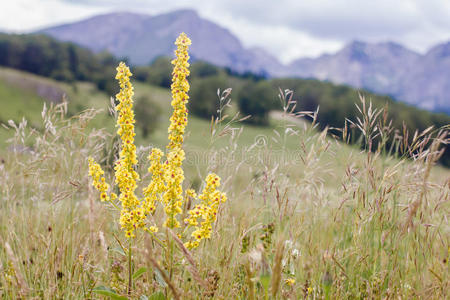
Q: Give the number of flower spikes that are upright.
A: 2